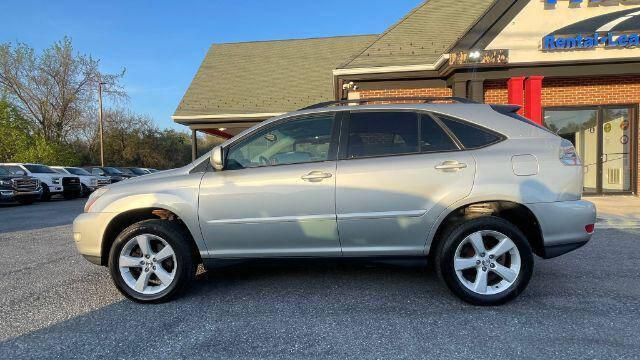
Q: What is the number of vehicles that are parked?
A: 7